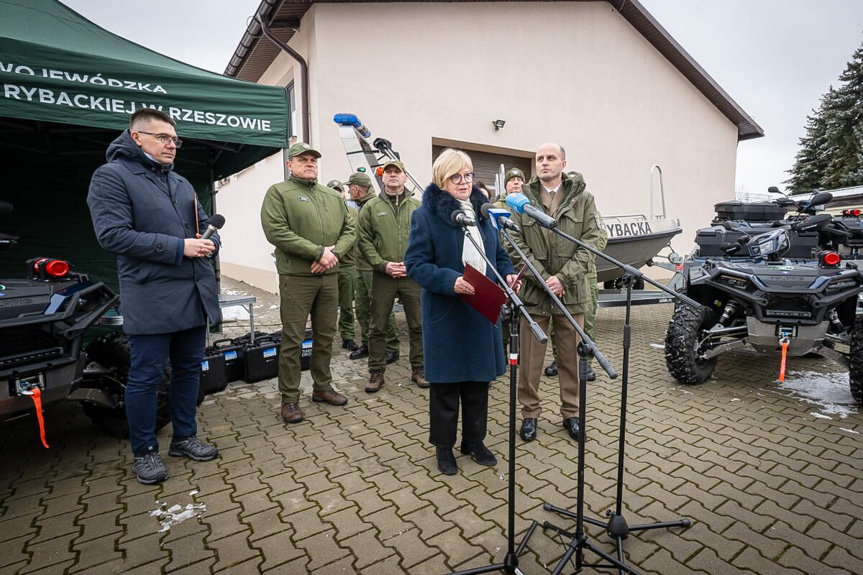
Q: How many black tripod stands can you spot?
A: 3